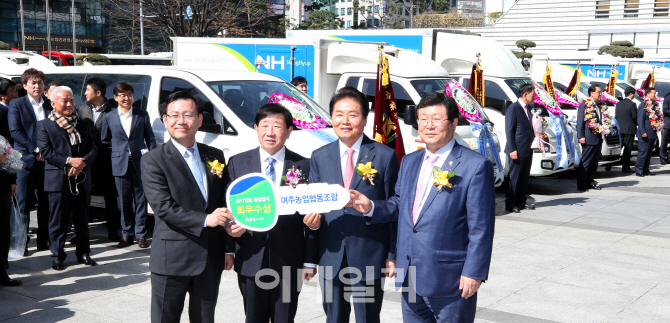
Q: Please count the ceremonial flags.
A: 6